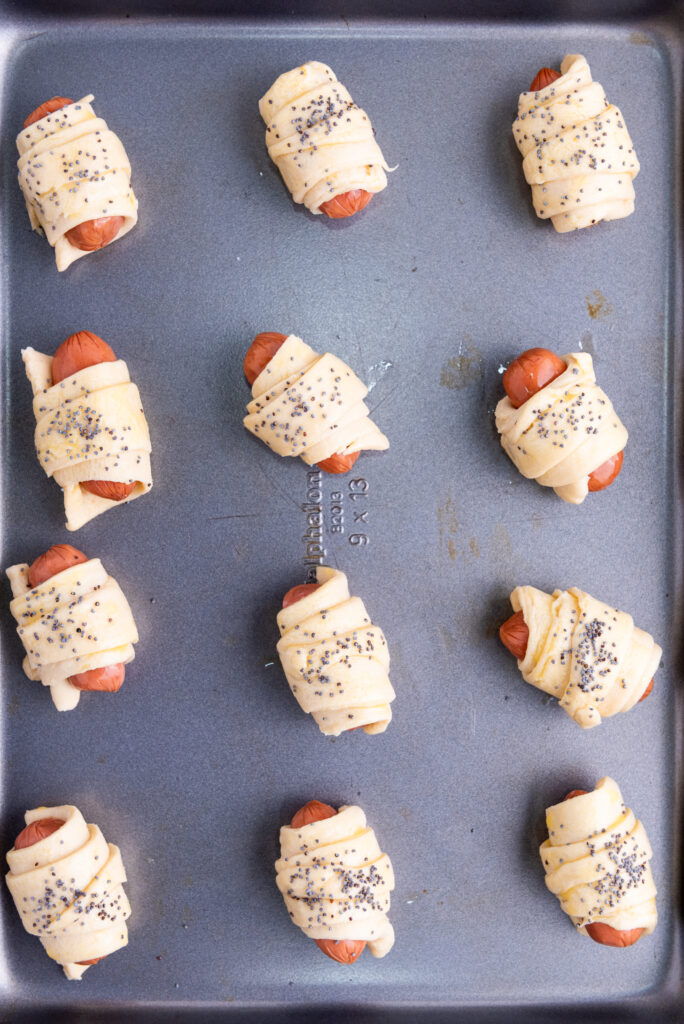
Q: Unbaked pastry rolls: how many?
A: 12